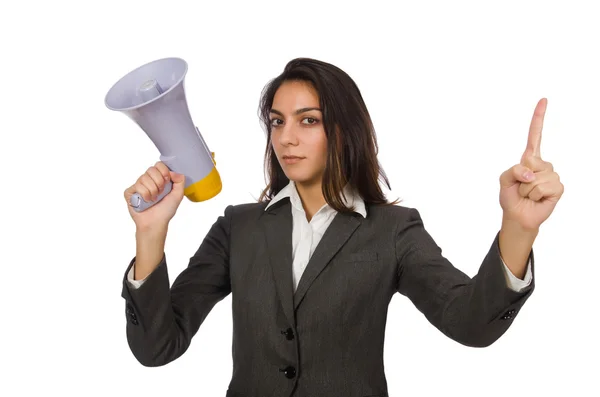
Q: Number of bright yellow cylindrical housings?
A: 1